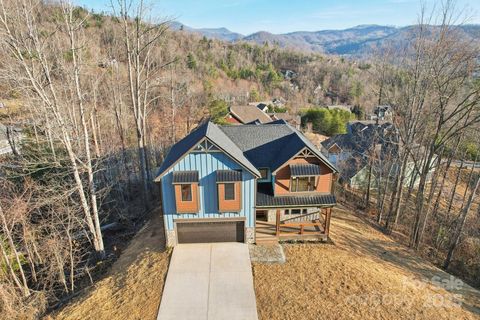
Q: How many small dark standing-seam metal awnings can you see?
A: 3